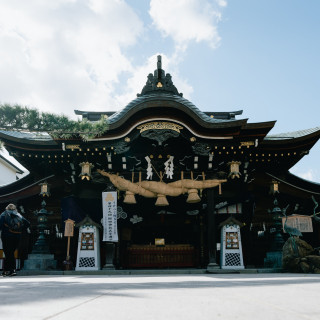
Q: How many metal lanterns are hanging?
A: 4